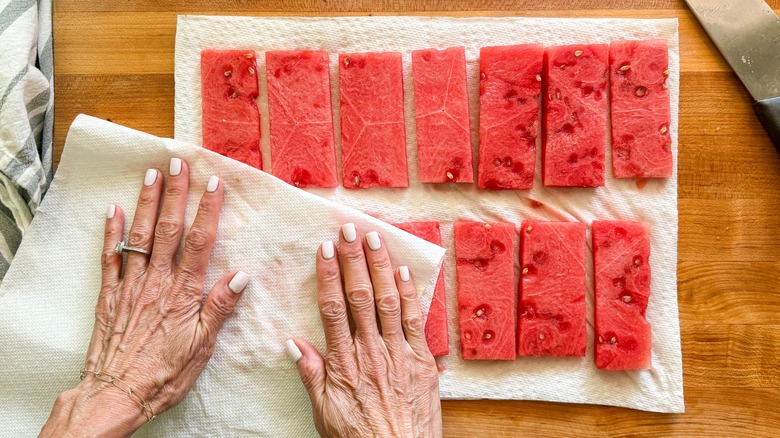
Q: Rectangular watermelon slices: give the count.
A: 11